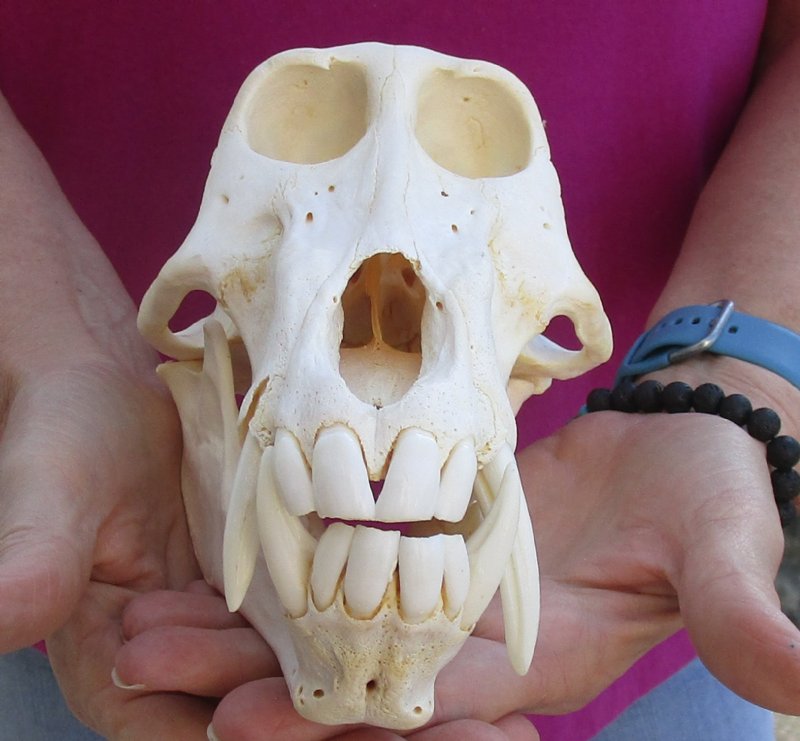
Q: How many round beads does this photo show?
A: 10